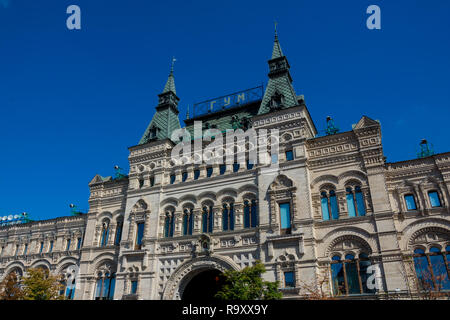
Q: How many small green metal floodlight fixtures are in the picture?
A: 5